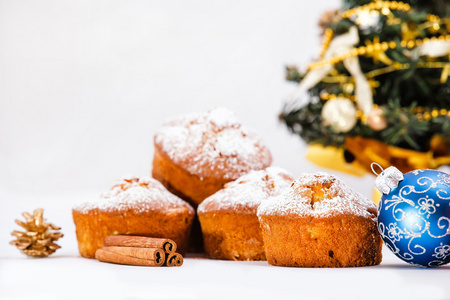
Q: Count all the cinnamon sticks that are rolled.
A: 3